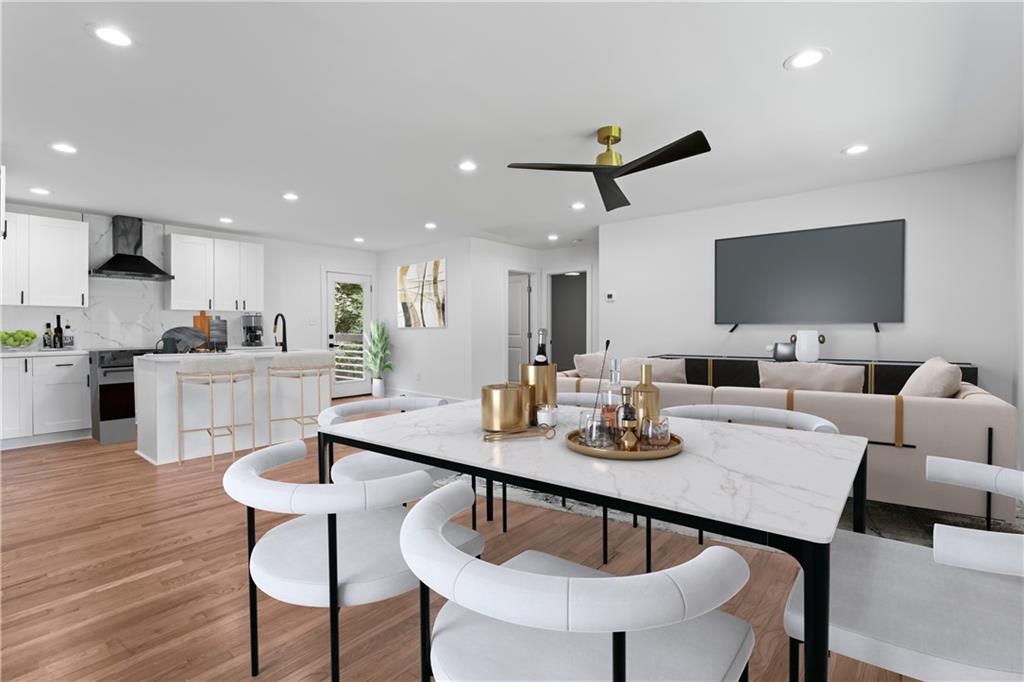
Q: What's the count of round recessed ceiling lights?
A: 12